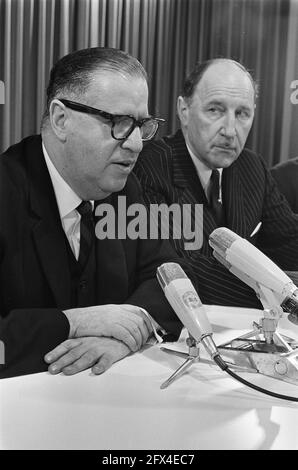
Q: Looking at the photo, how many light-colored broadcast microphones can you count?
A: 2